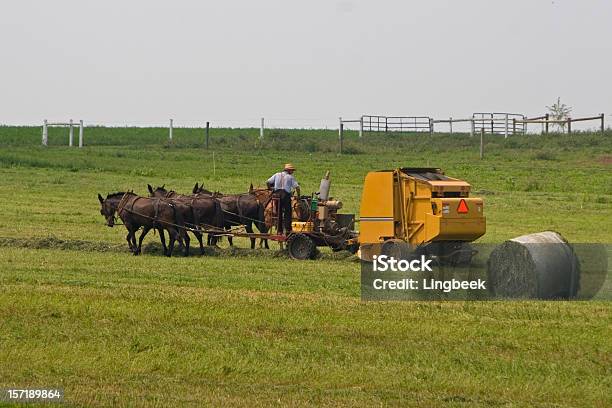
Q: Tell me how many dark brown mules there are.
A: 3